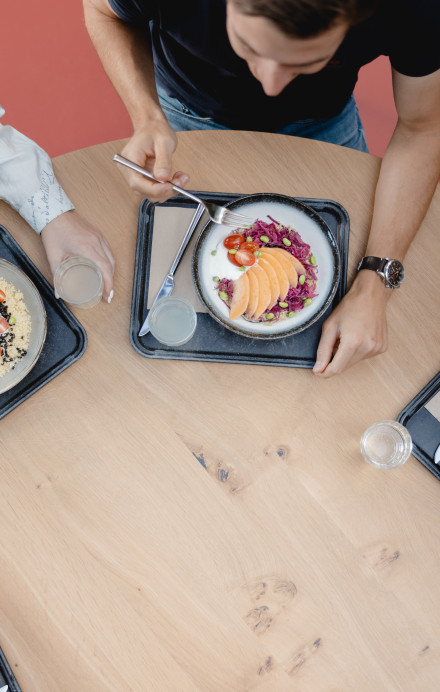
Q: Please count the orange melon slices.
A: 7